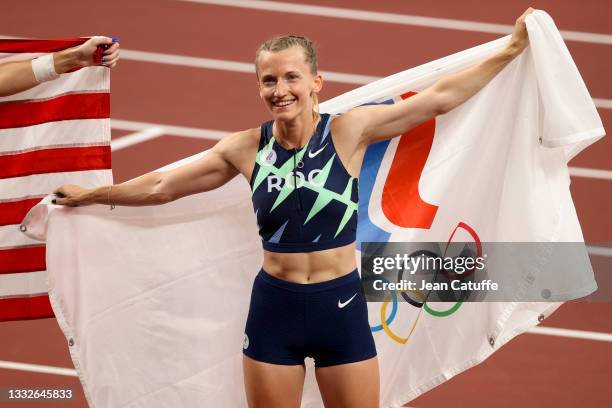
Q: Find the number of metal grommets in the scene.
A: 5